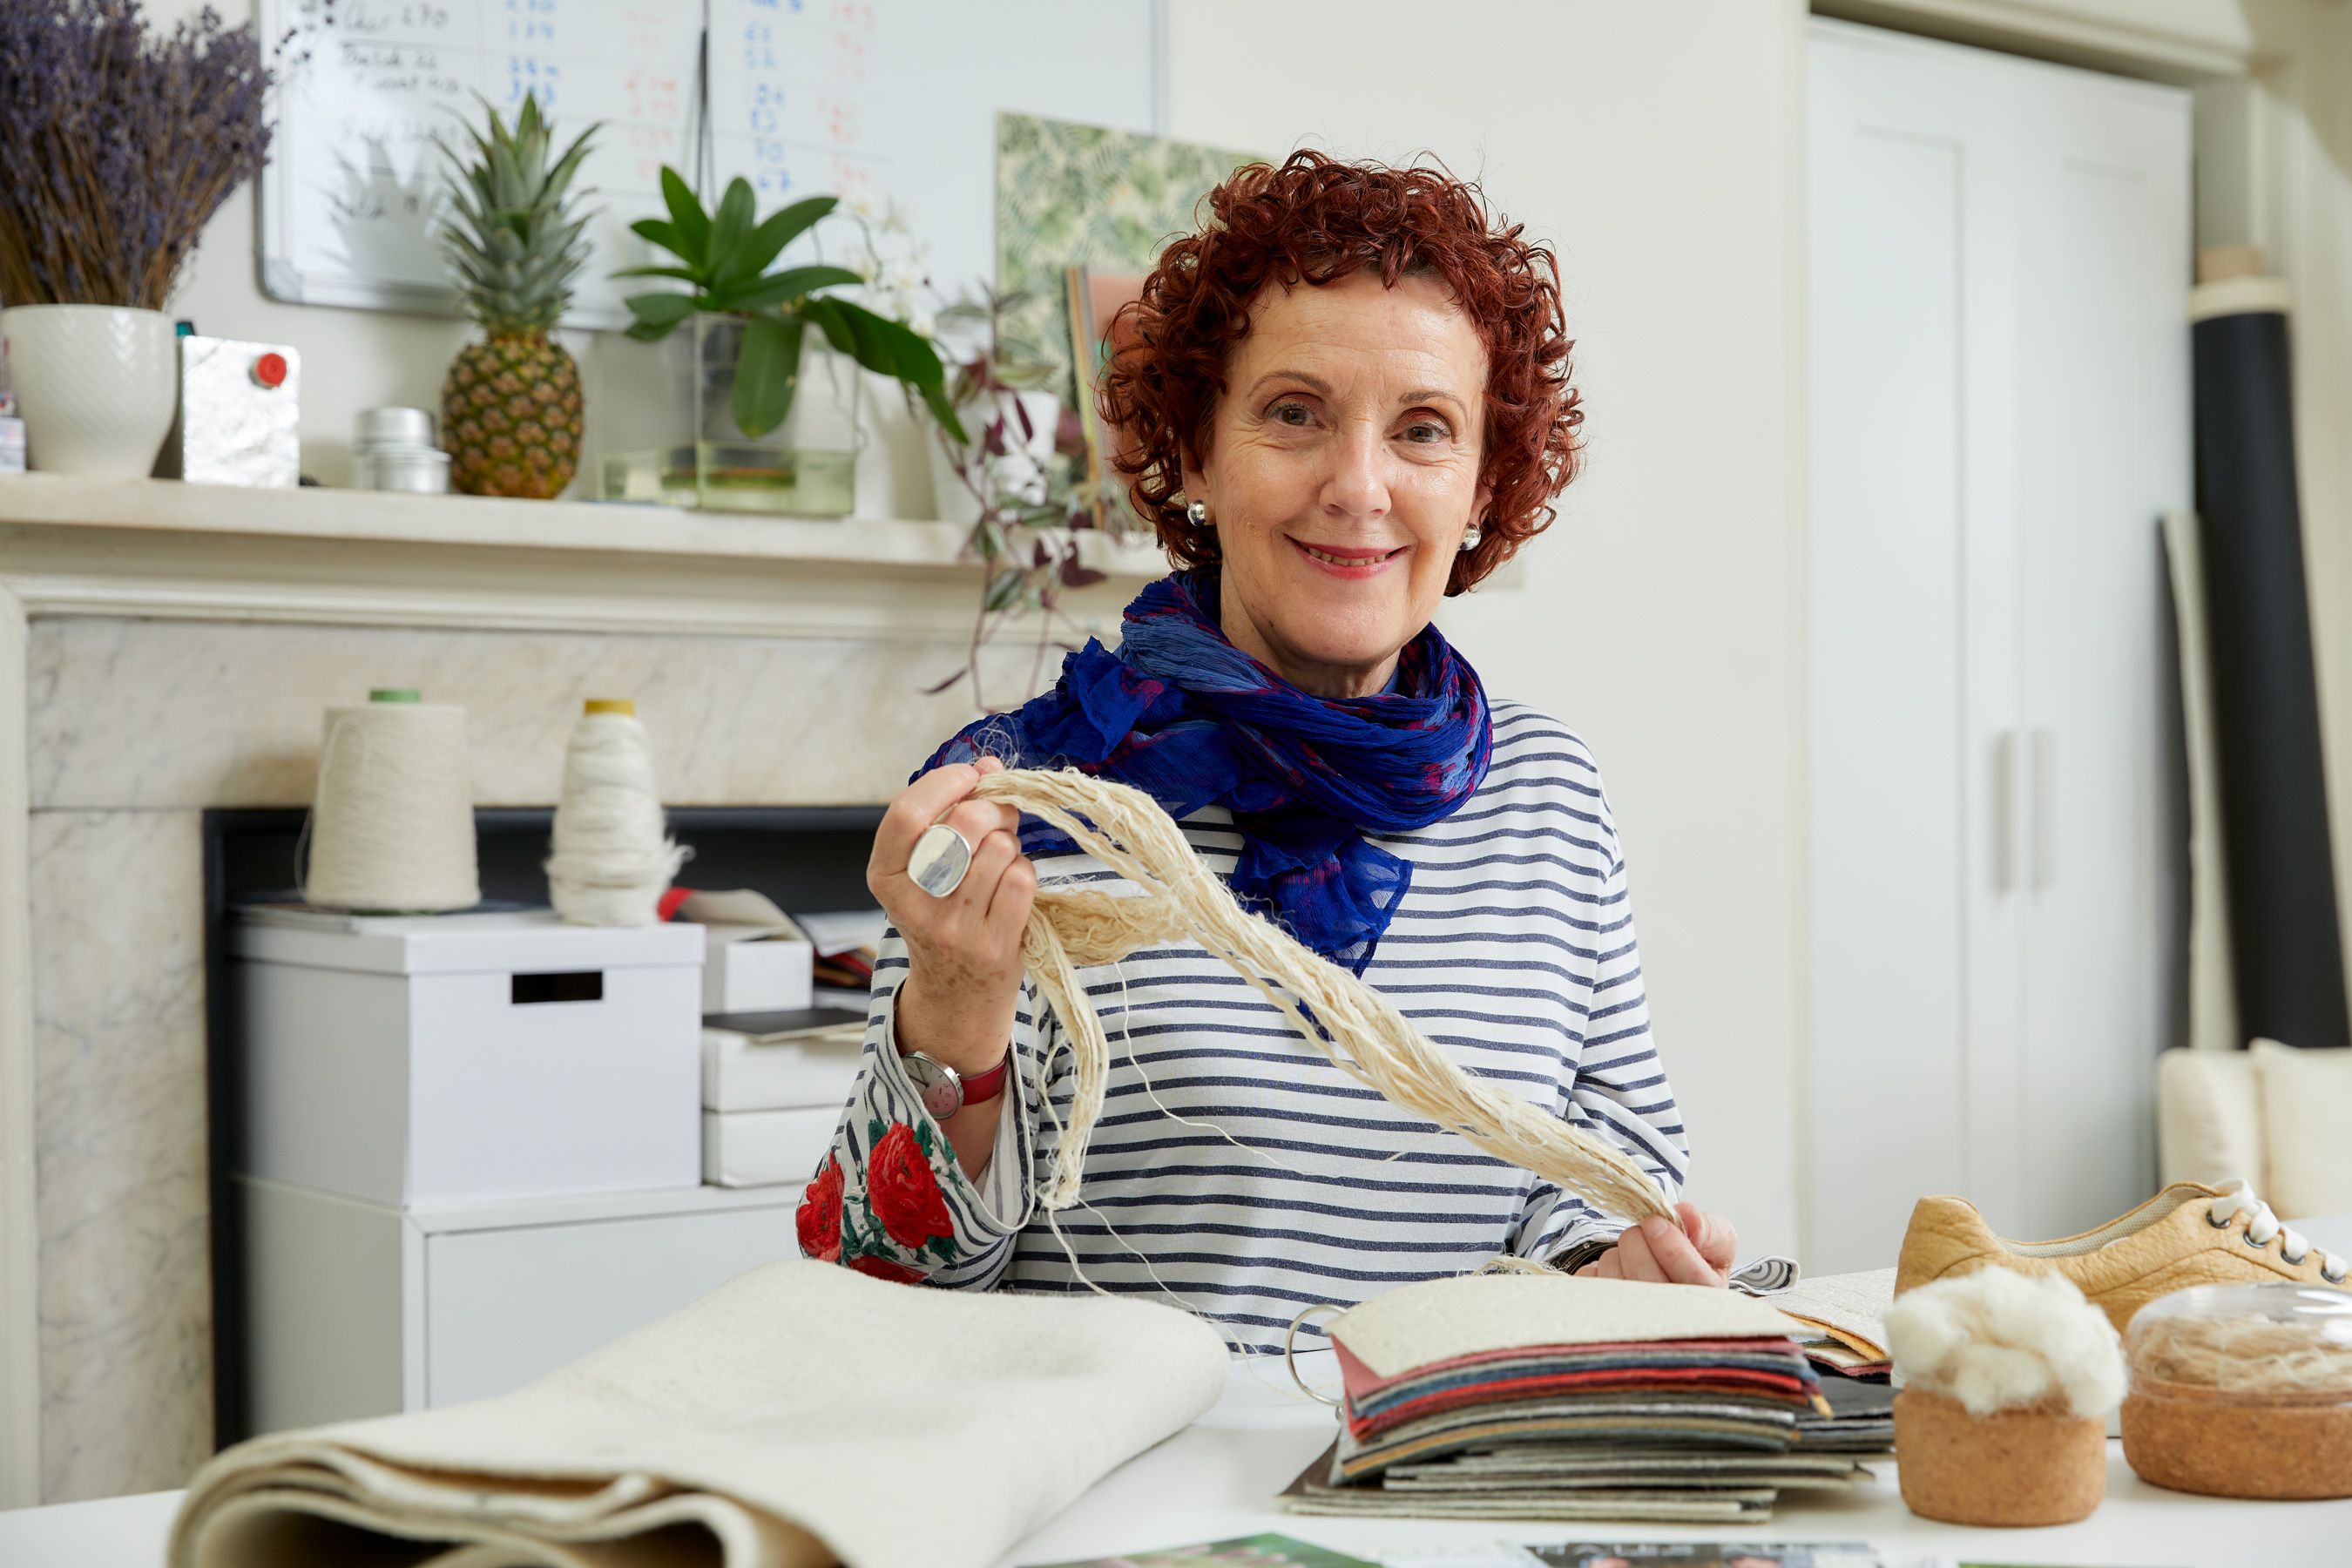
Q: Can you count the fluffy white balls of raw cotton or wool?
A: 1